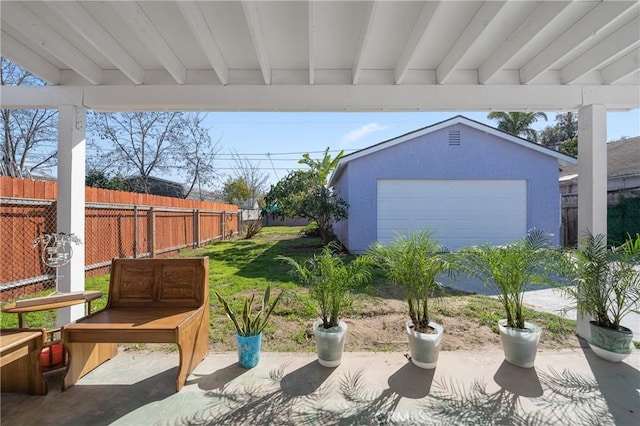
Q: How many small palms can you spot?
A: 4